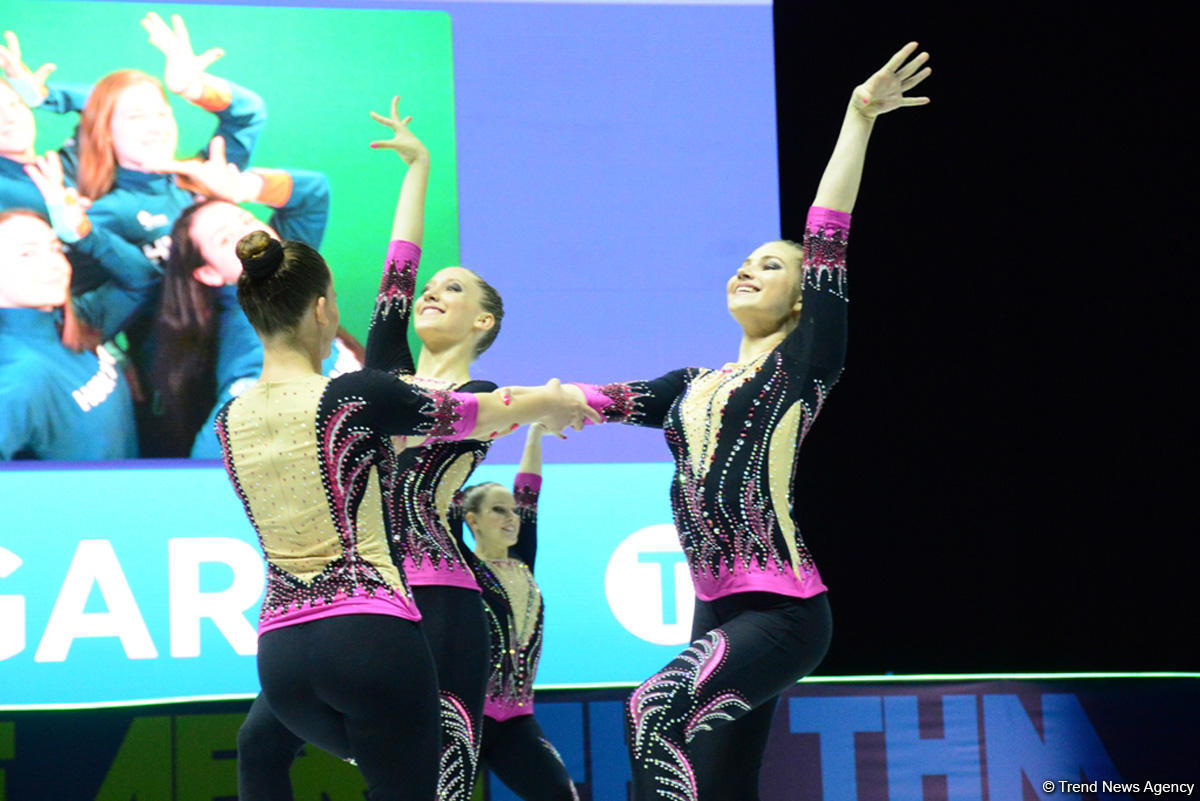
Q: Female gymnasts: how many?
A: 4